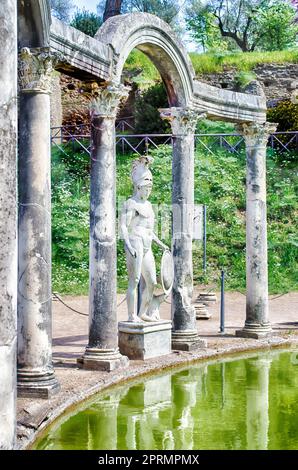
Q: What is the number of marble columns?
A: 5